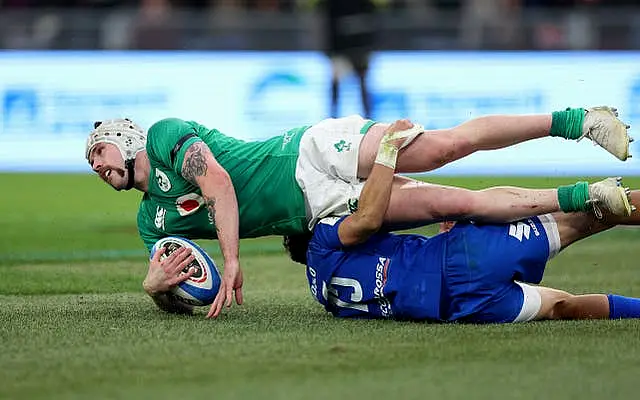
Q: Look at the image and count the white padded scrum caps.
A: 1